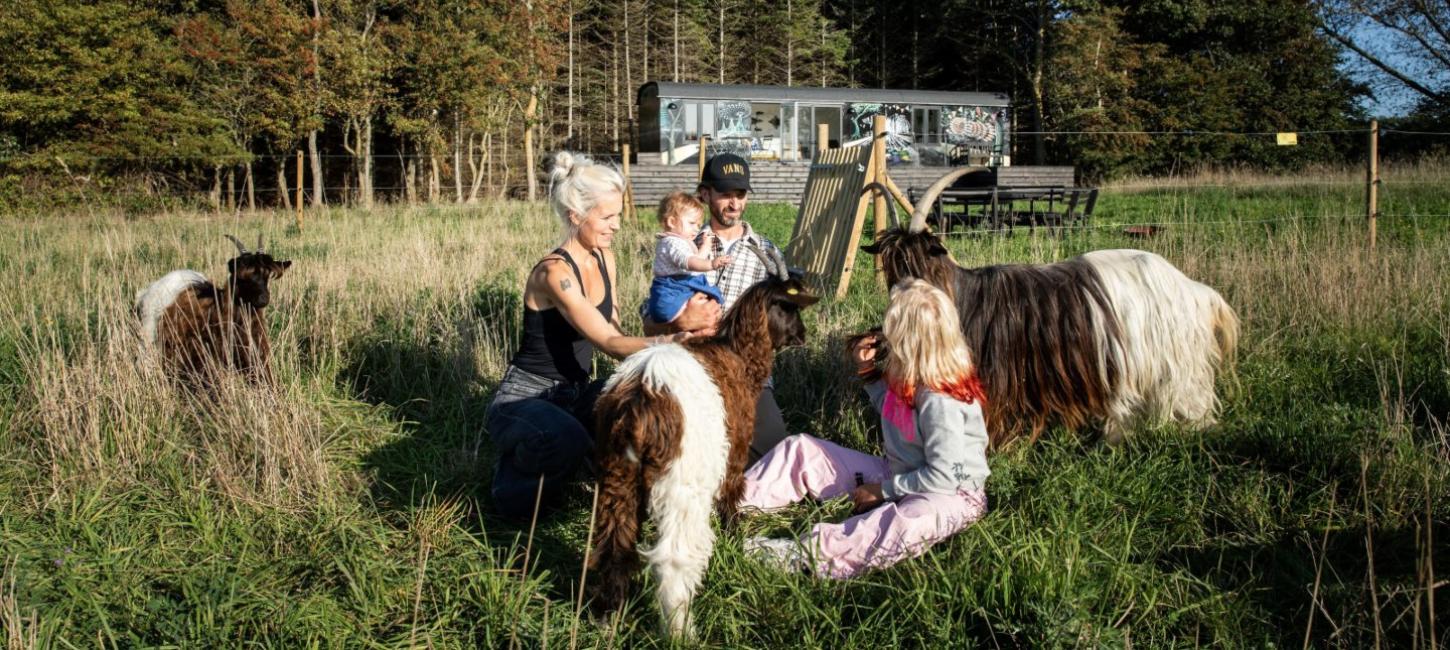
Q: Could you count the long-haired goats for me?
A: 3